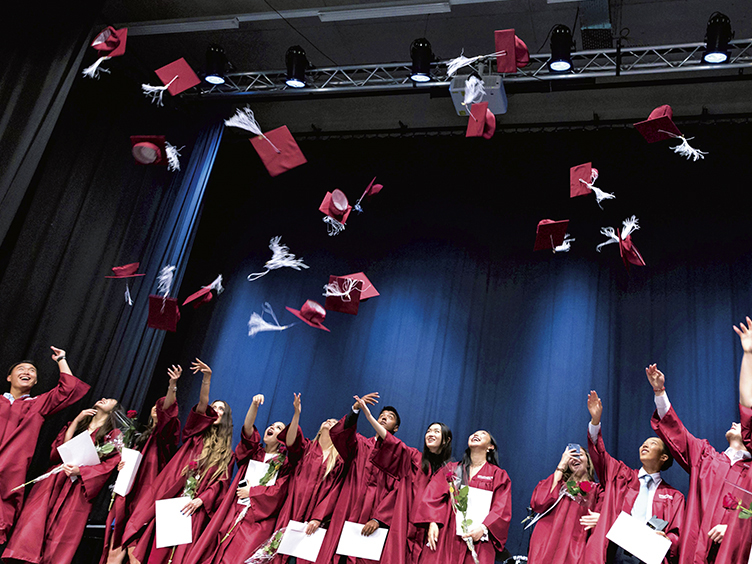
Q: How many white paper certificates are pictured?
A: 8